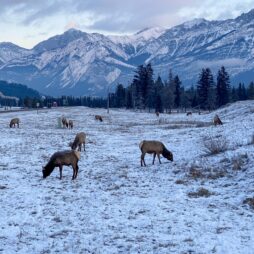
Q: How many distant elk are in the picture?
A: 7